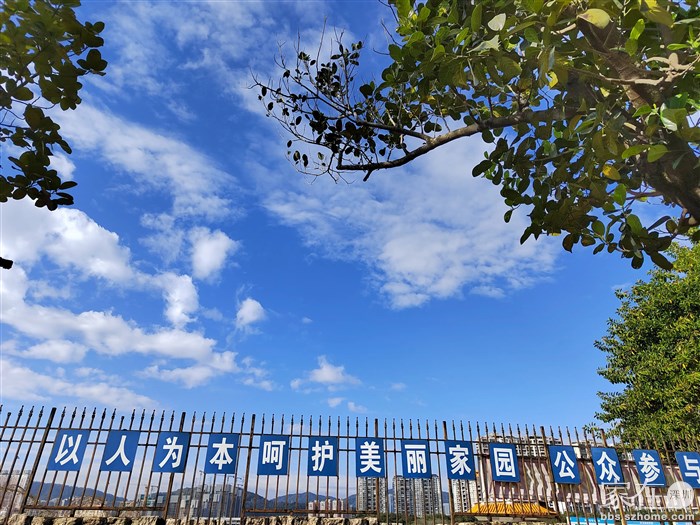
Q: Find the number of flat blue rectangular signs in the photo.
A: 14